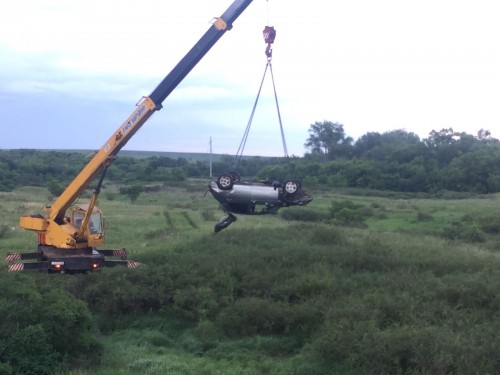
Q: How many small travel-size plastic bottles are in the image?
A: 0